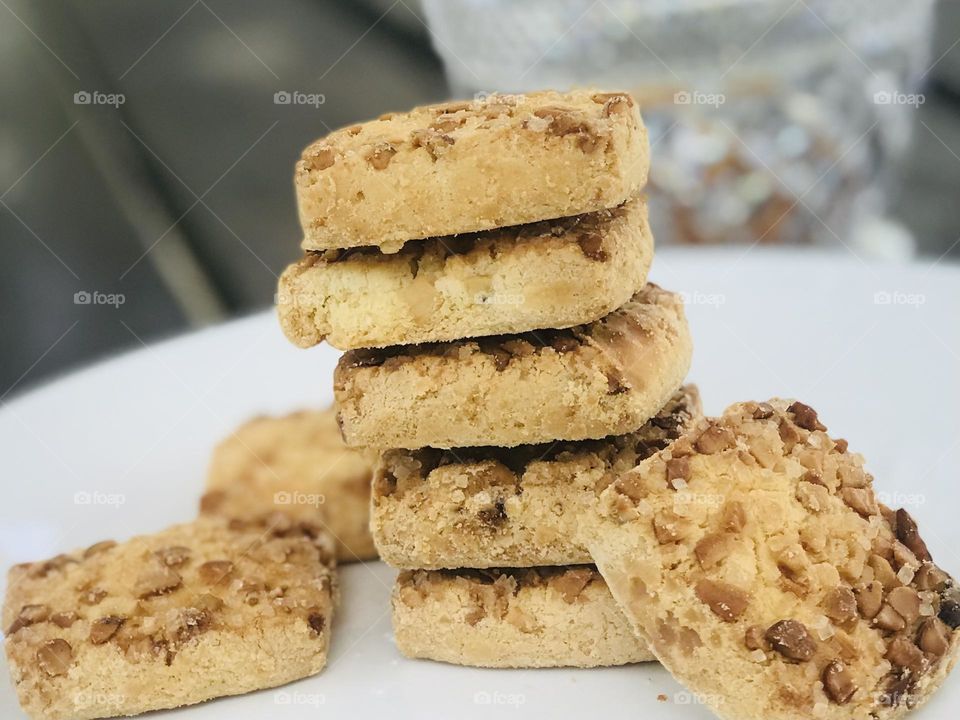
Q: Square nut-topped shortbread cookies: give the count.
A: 8